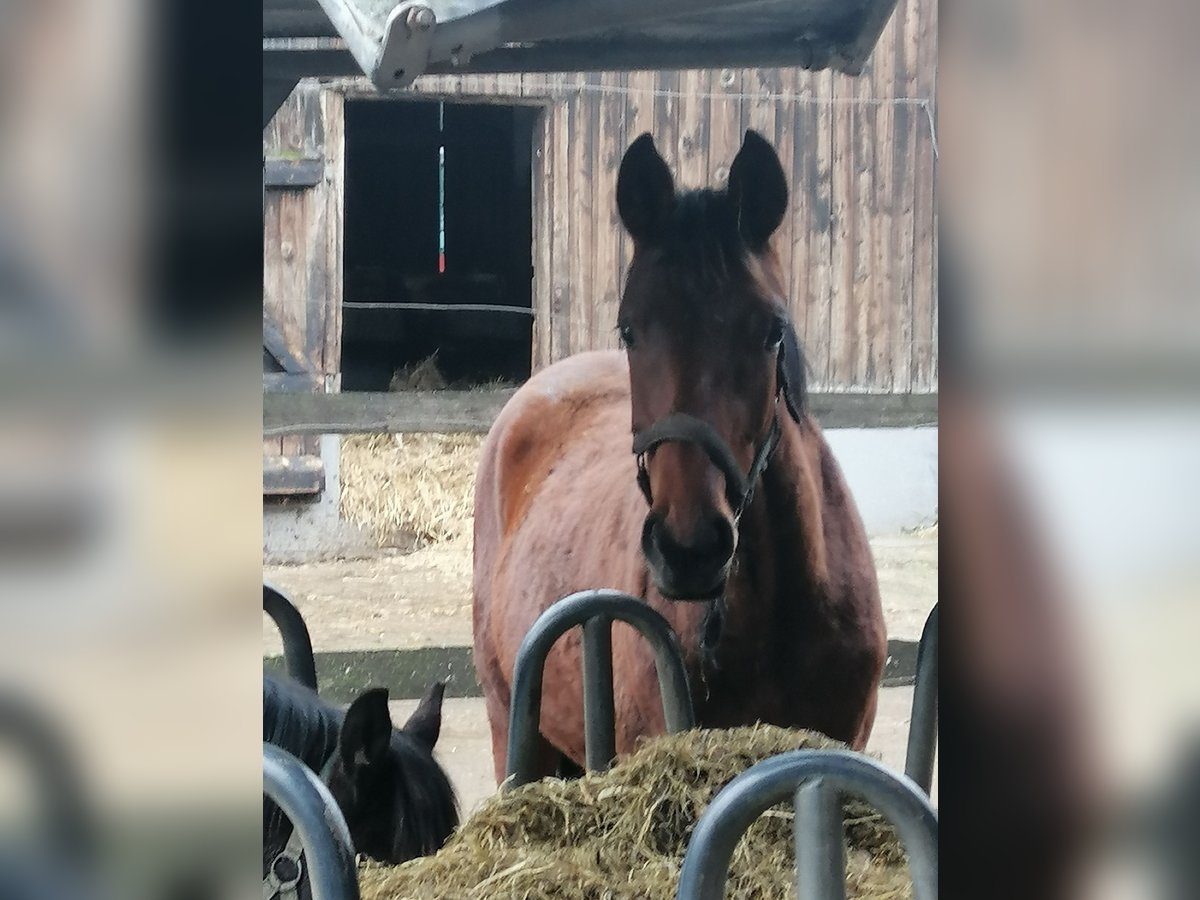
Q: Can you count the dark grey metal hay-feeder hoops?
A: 5